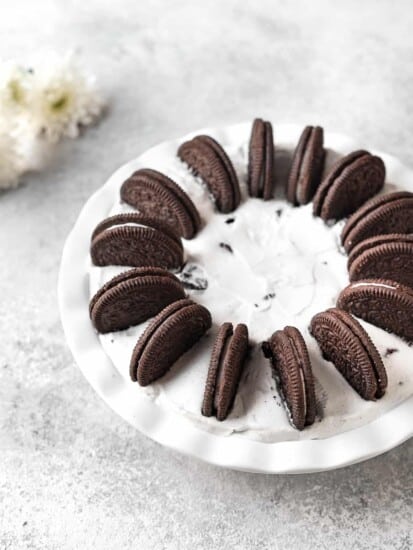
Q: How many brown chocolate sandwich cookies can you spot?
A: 14